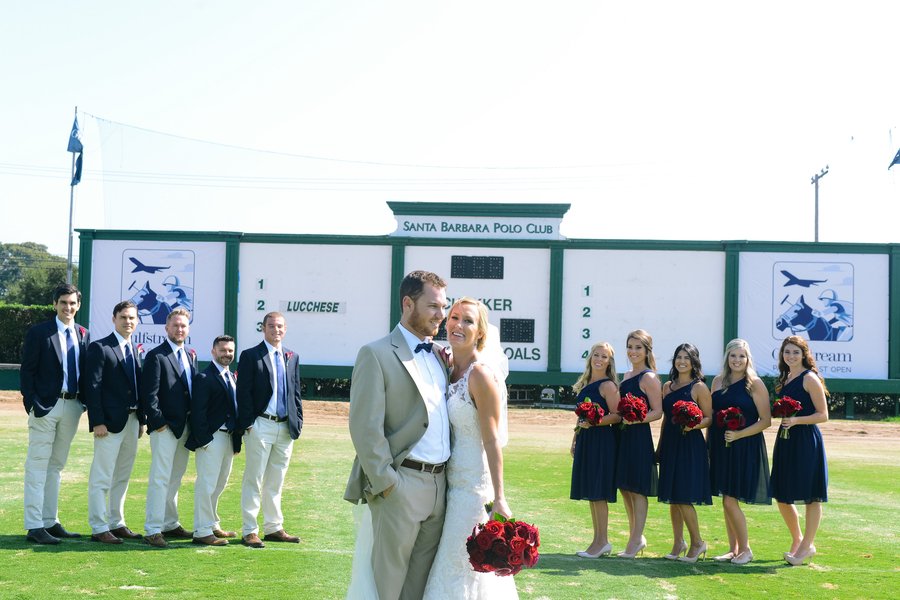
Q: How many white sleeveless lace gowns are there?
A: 1